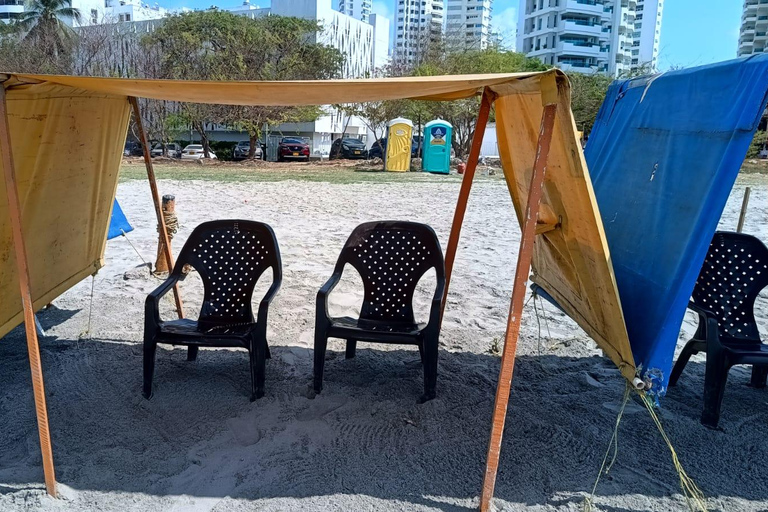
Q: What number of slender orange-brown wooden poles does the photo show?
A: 4